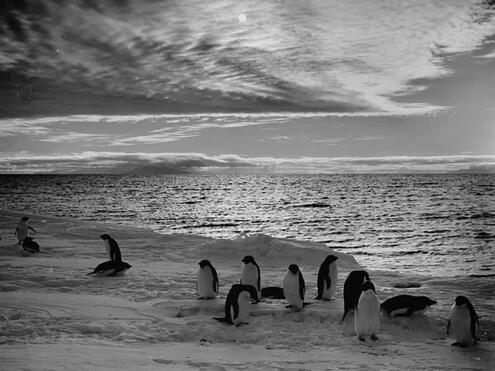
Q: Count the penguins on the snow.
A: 14